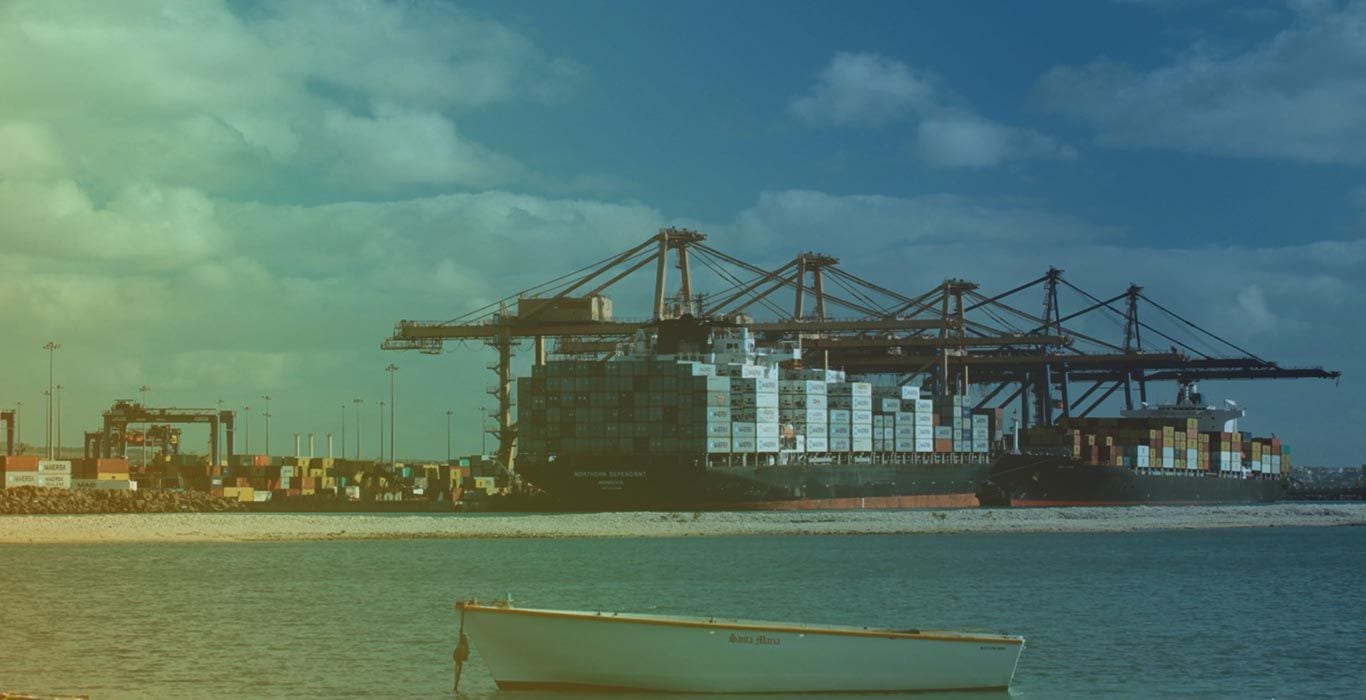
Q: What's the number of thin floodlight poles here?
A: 14